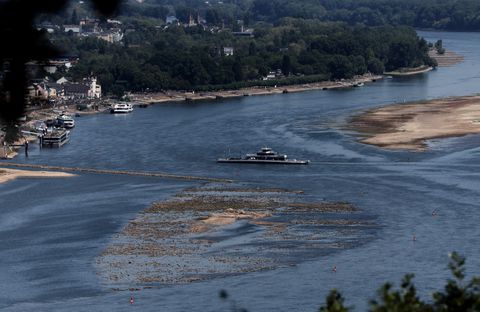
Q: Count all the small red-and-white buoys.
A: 4